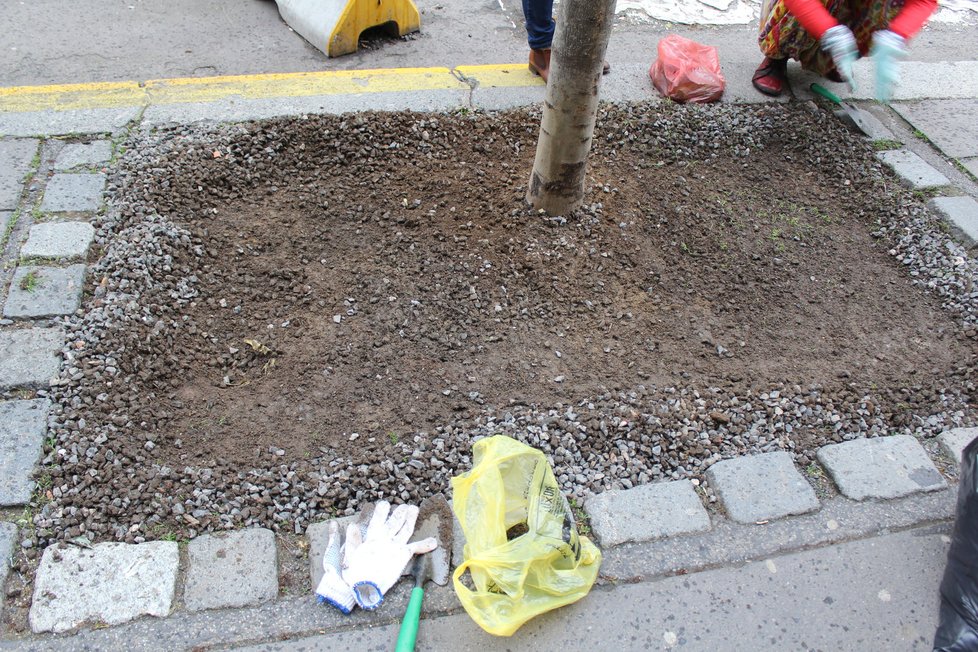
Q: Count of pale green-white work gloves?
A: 2